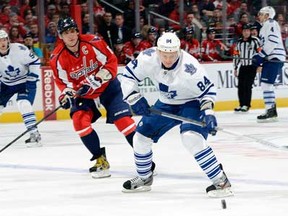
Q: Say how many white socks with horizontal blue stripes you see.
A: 4